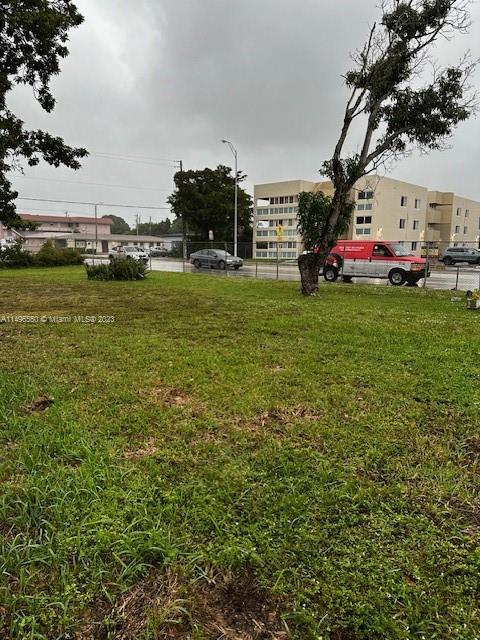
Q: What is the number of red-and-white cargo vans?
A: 1